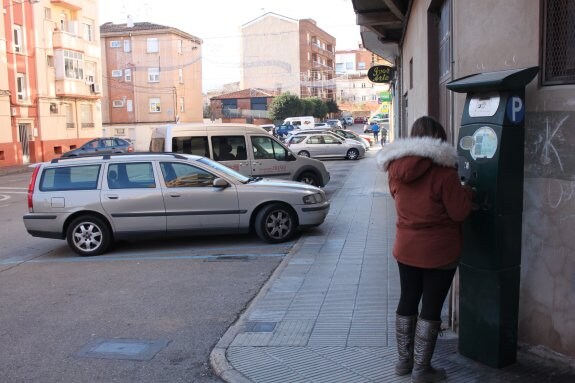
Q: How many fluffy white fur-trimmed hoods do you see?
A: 1